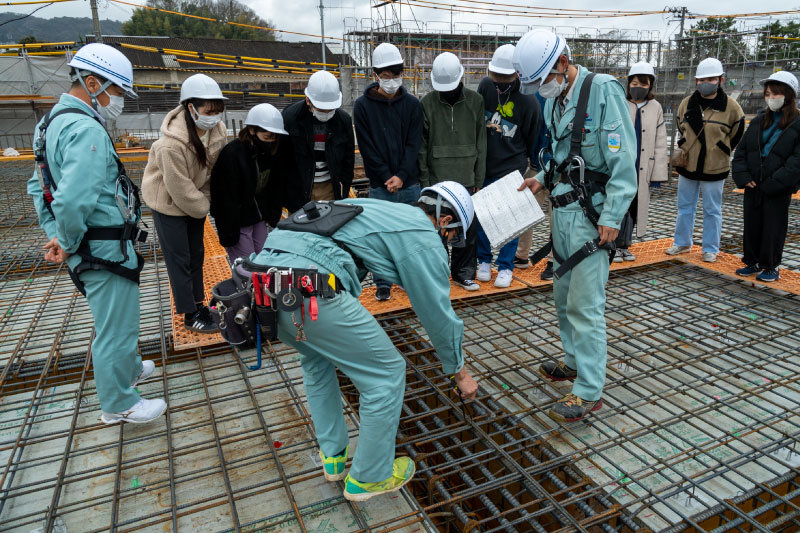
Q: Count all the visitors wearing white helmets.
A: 9